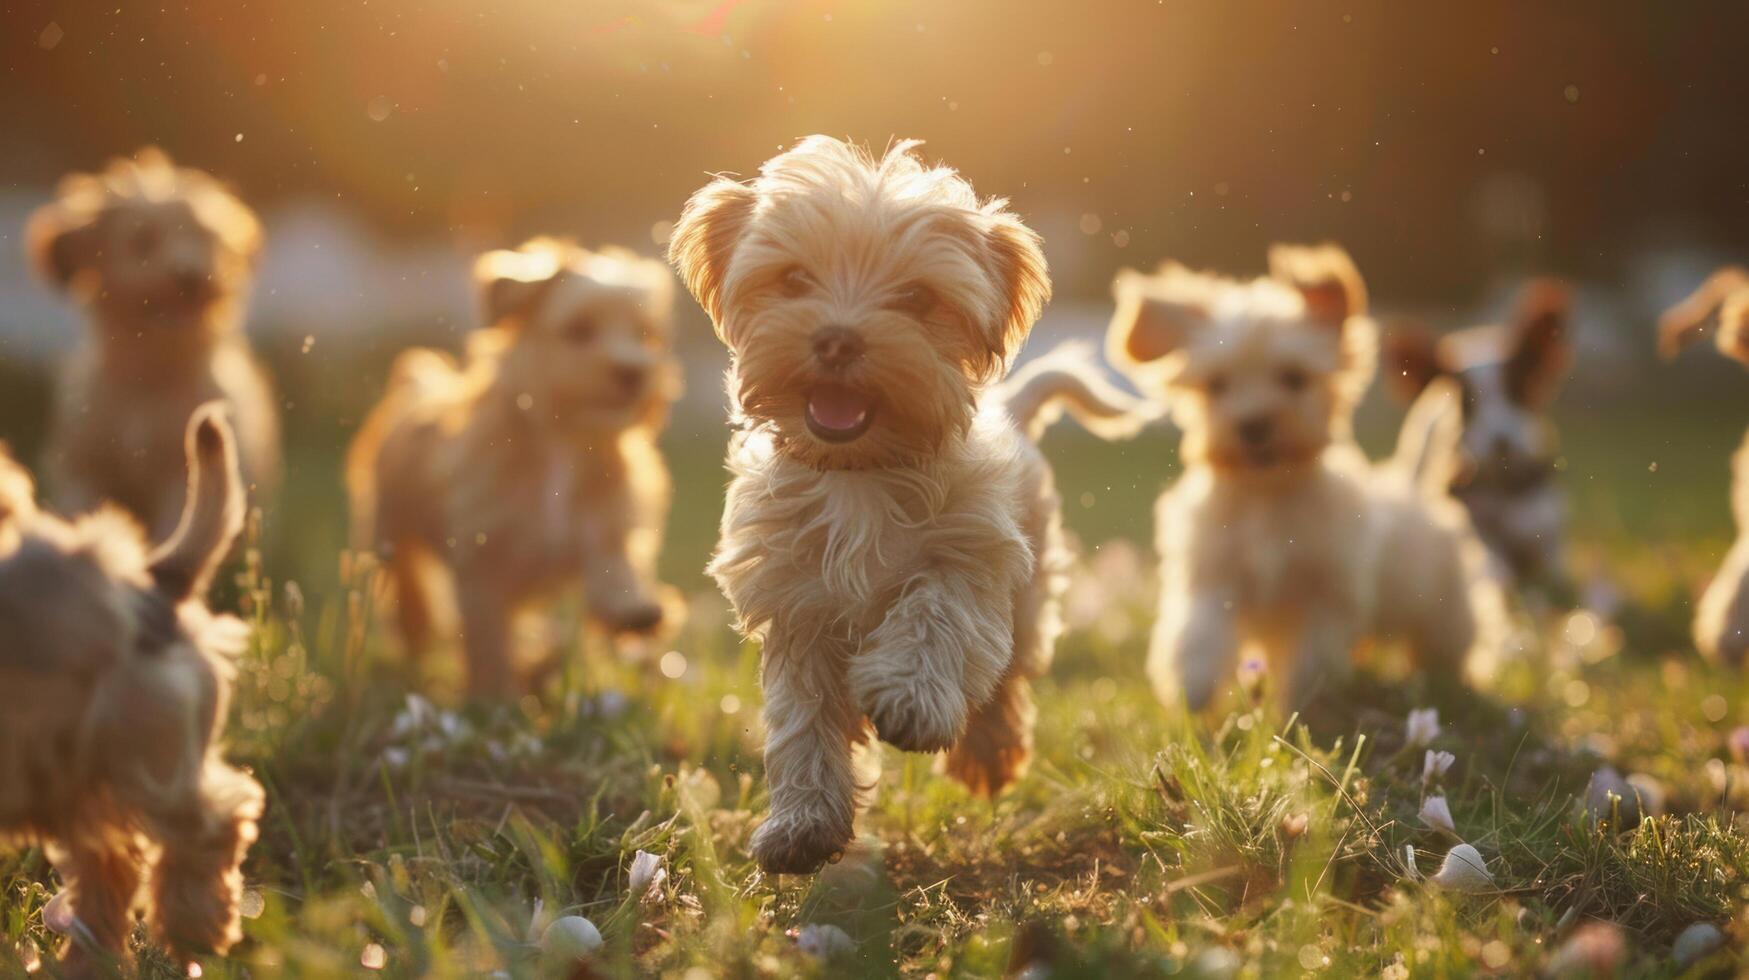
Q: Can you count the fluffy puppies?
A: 7